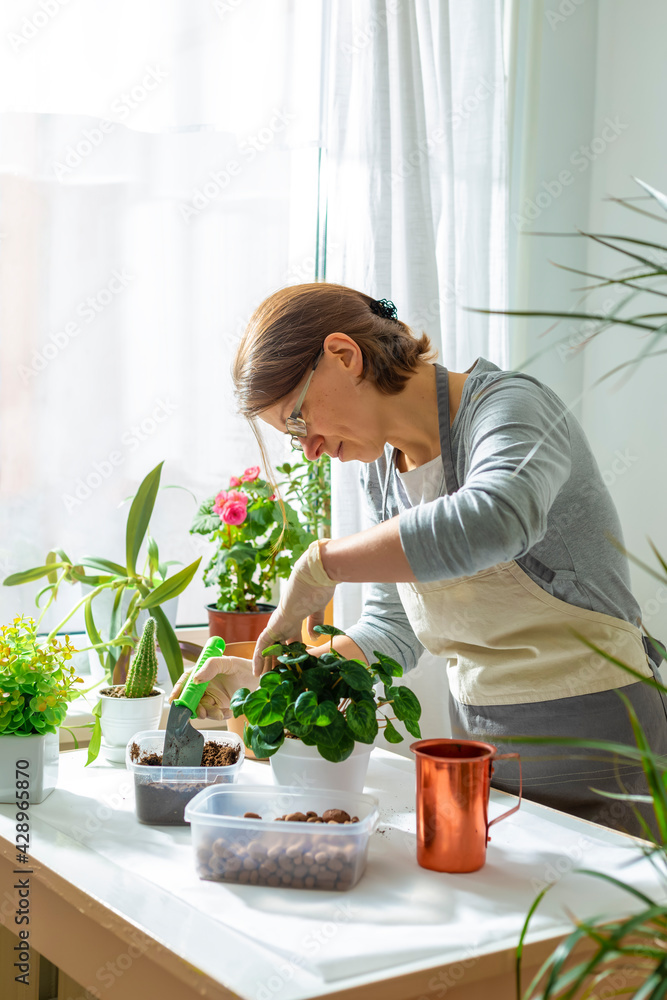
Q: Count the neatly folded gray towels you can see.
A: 0